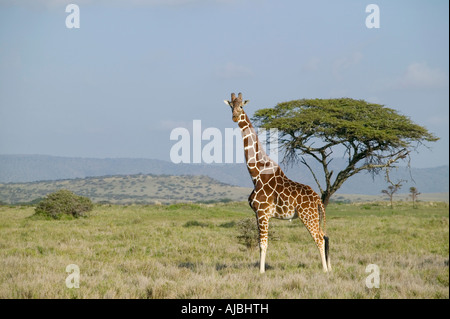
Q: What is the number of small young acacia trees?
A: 2